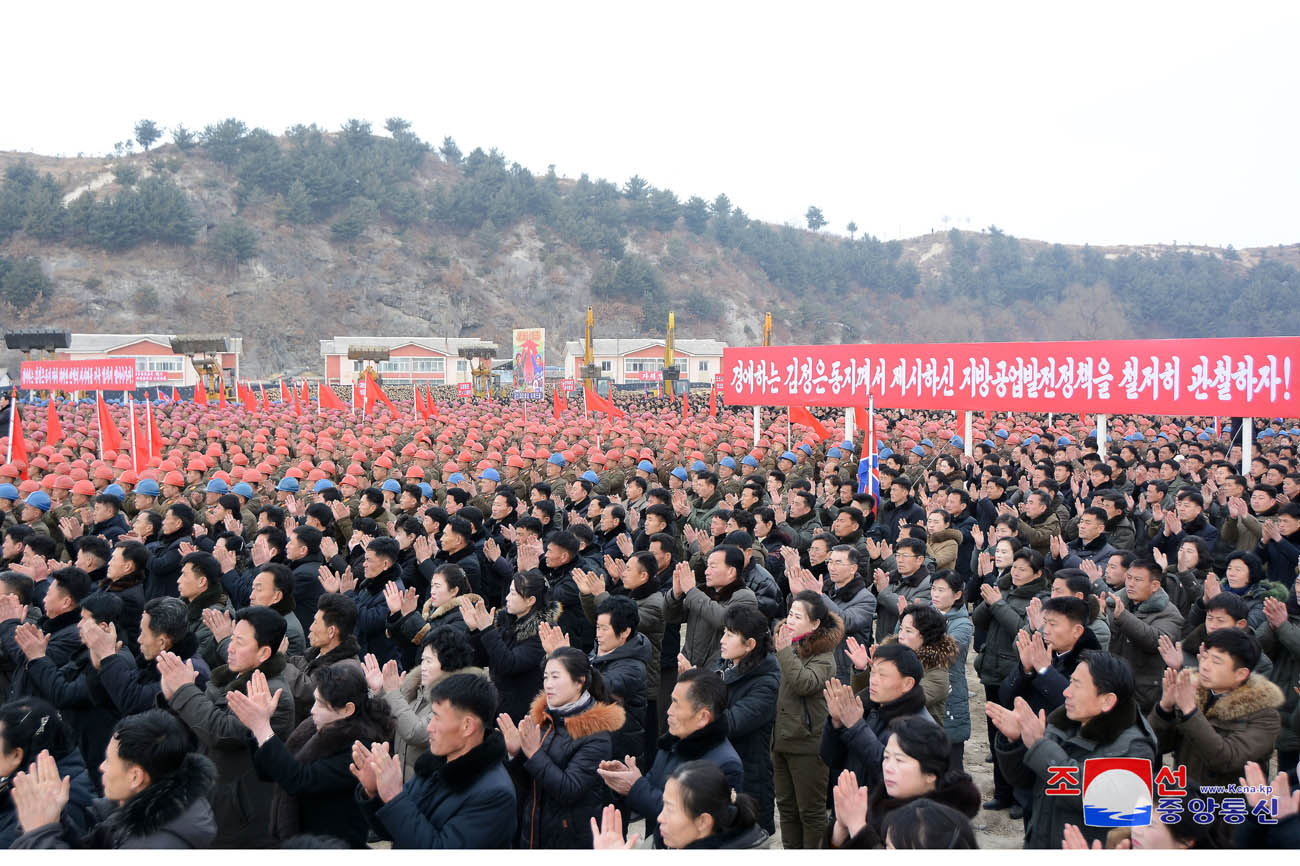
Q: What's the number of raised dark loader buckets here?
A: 4